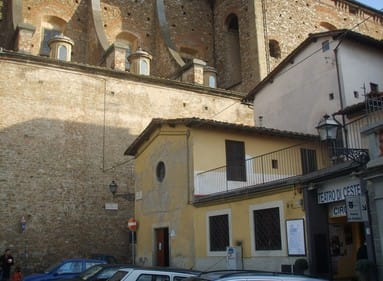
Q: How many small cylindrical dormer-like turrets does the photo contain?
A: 3